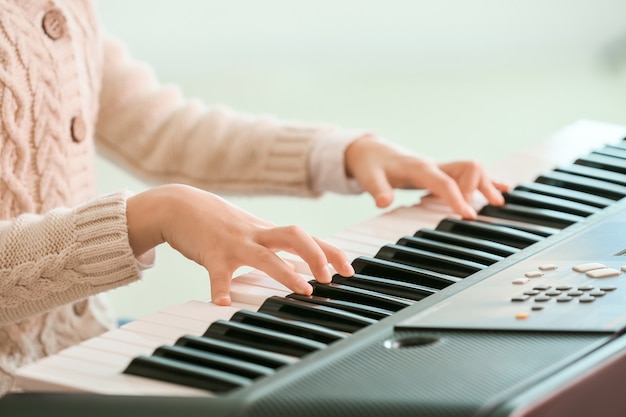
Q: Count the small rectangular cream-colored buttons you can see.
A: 3